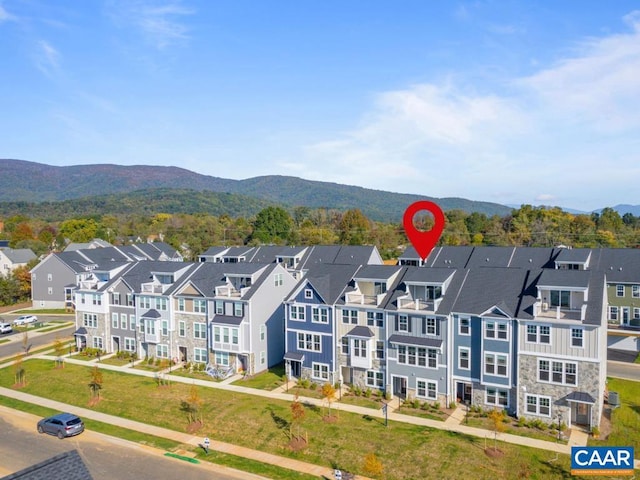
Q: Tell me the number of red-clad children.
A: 0